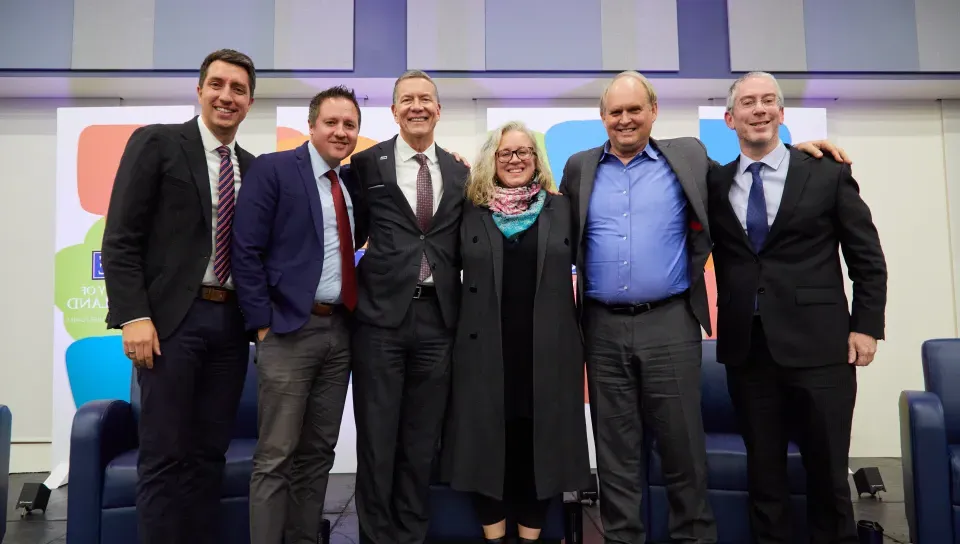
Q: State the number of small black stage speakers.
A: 2